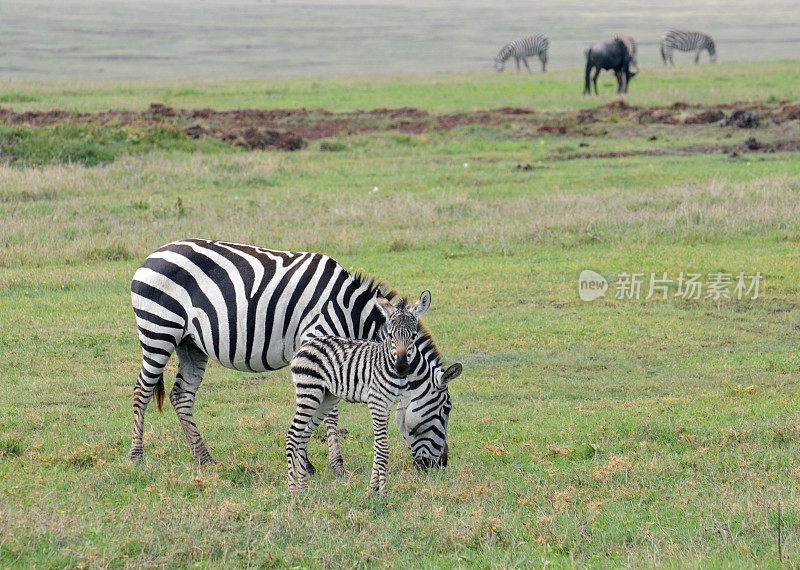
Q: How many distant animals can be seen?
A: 4